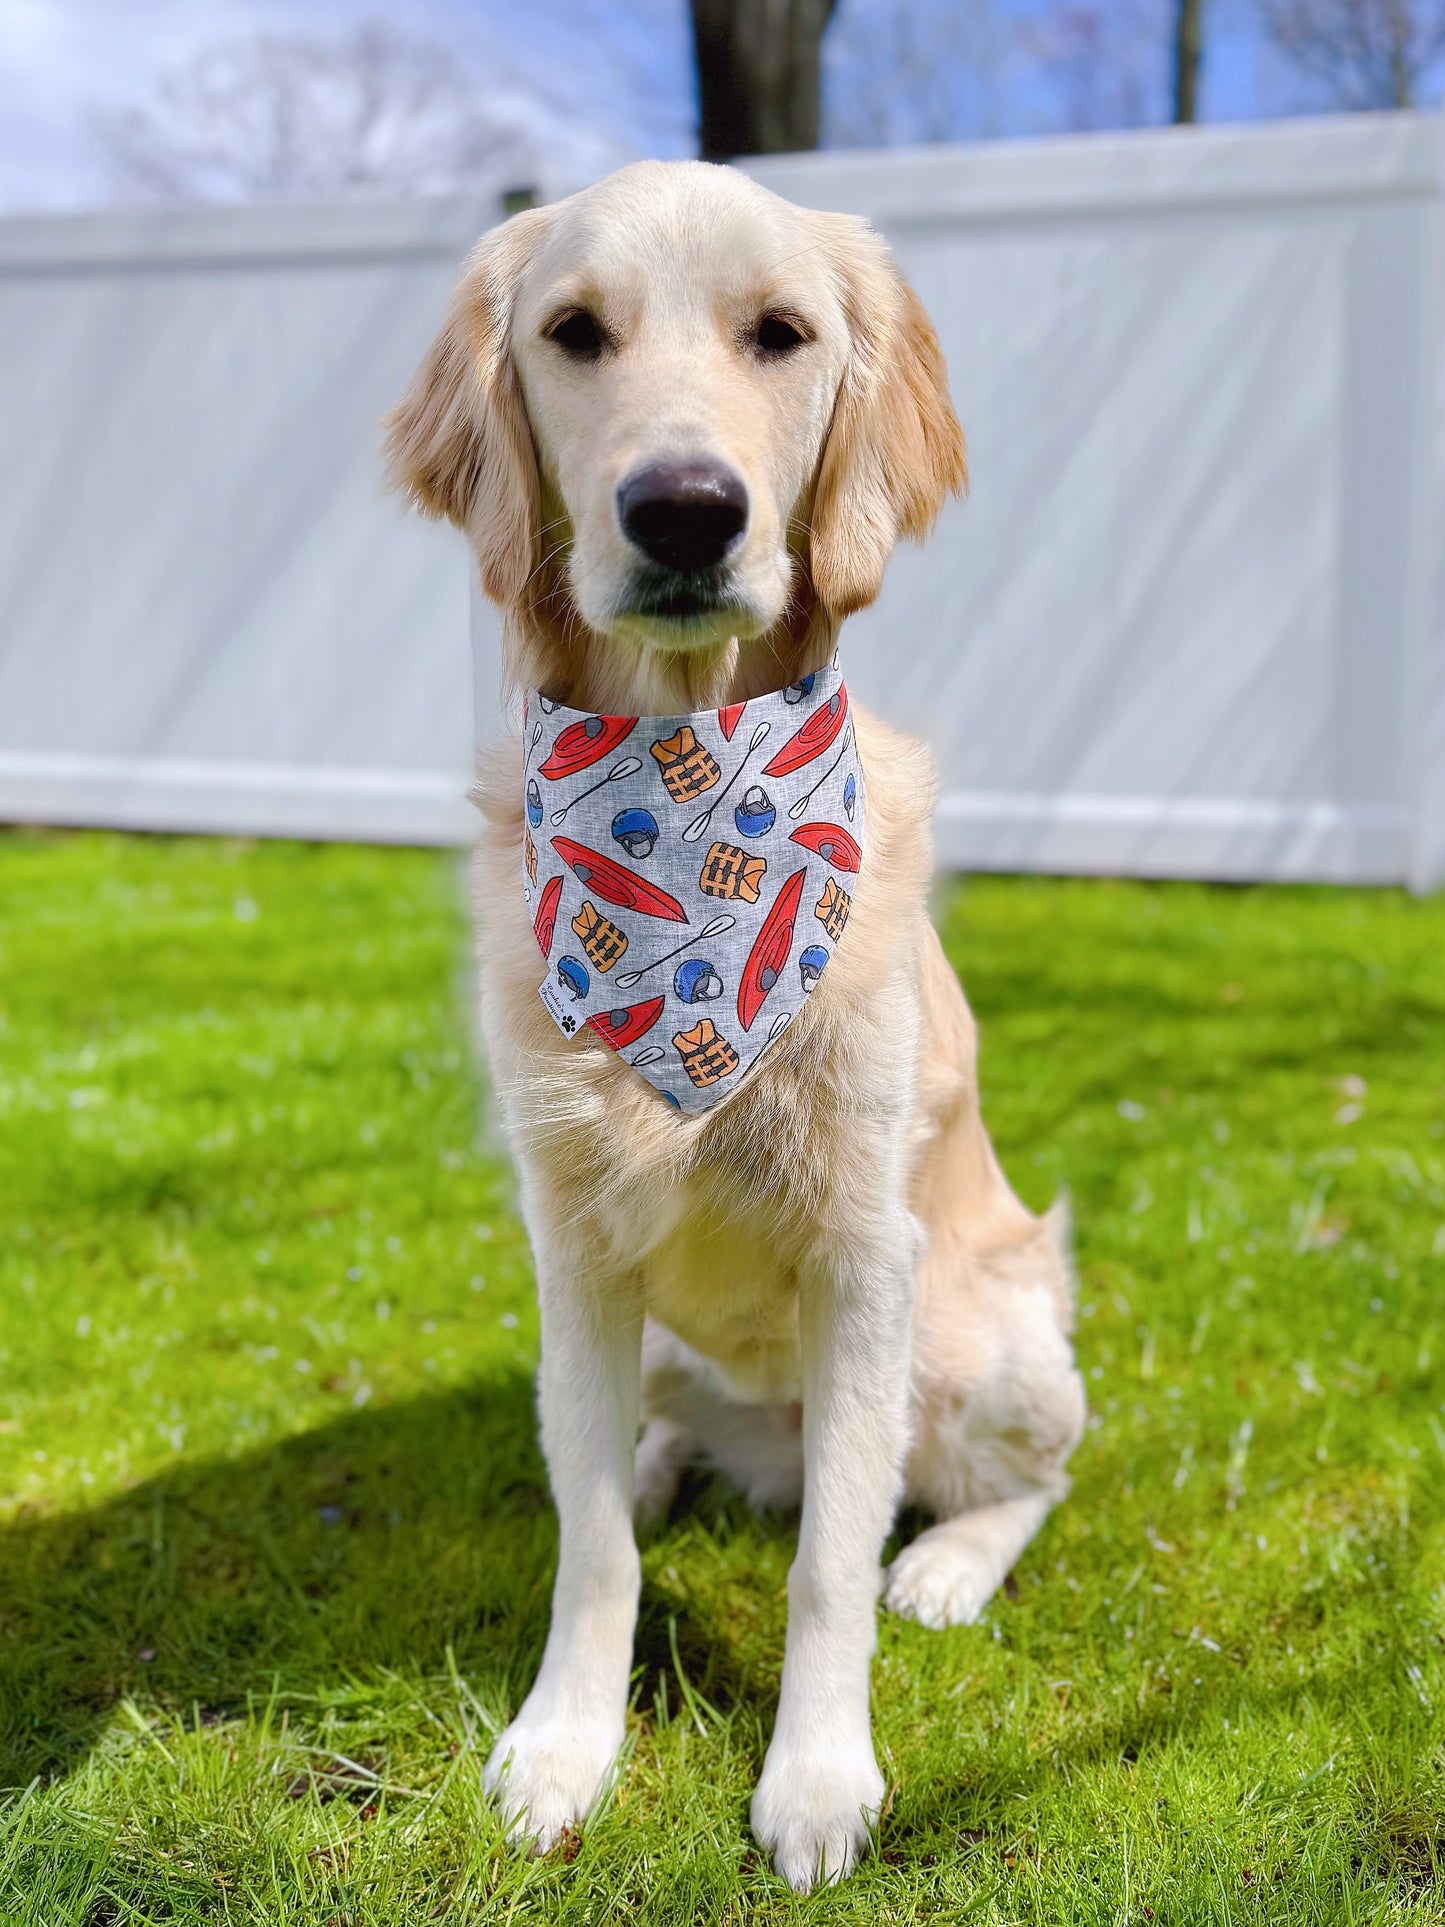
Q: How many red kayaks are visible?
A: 8